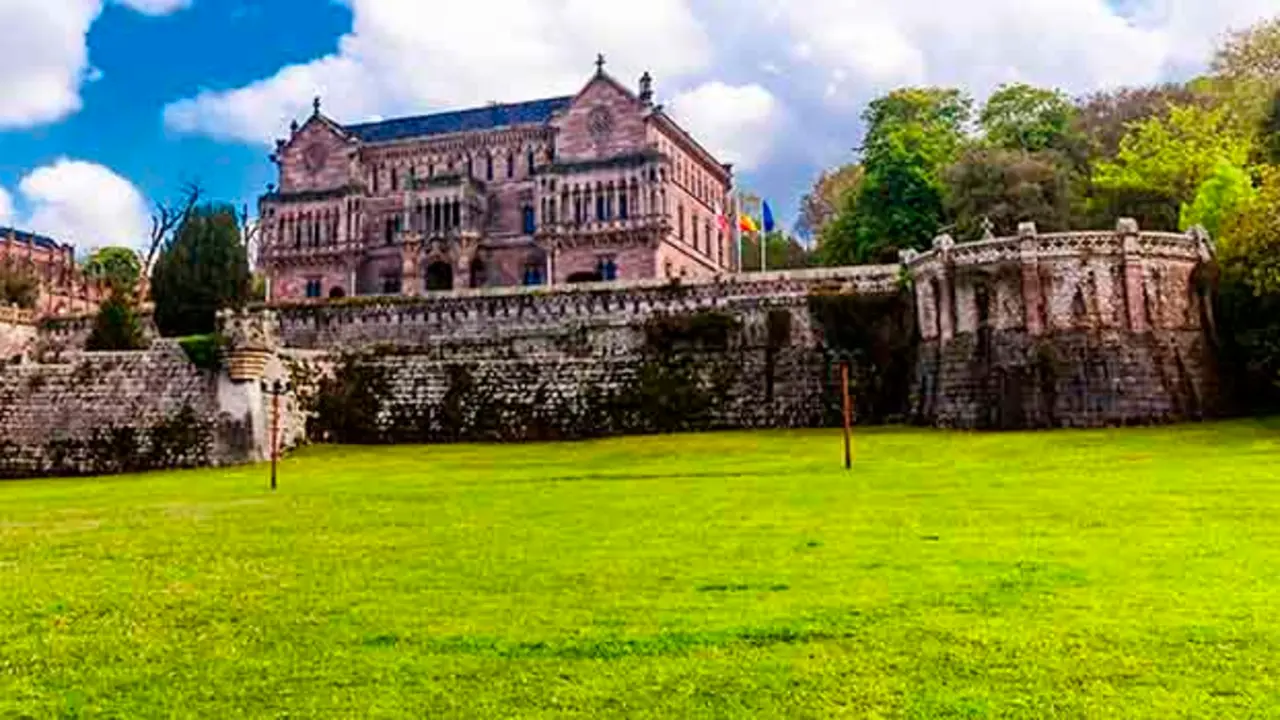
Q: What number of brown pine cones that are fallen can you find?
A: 0